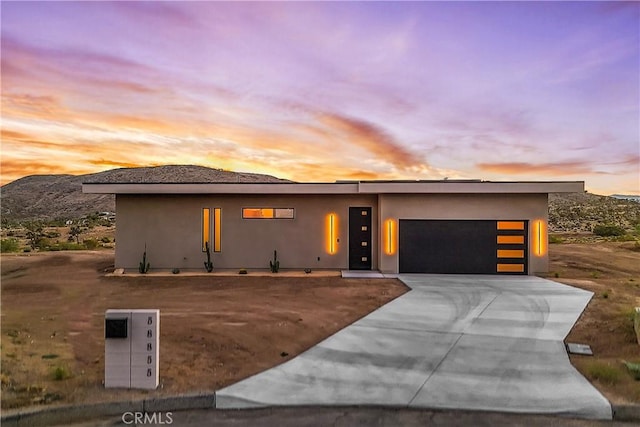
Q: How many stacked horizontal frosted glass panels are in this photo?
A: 4